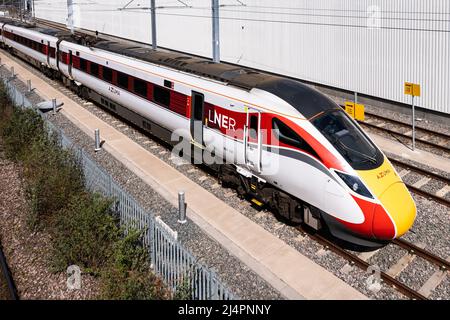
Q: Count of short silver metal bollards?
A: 5